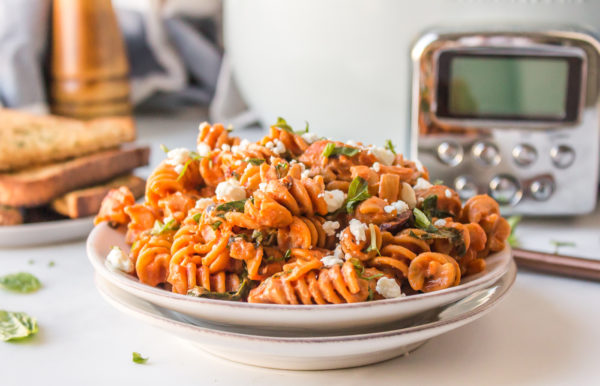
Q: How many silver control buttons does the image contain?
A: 7